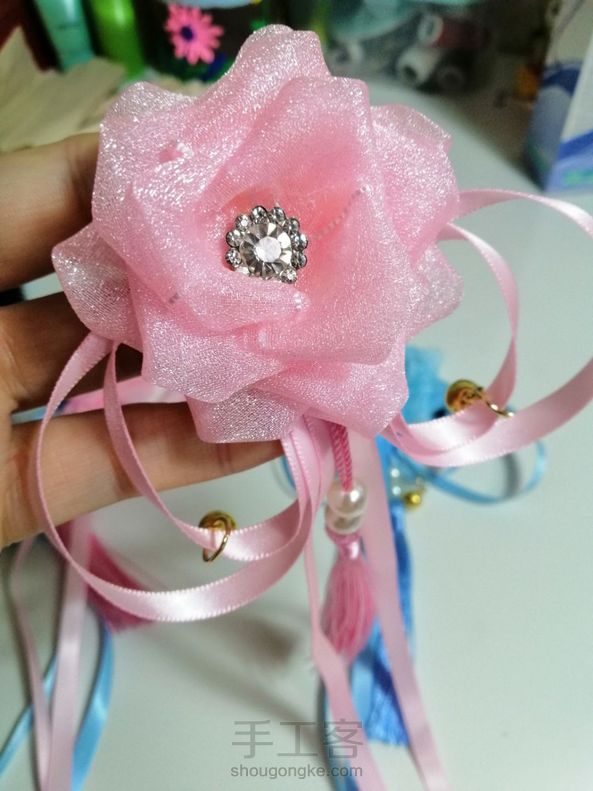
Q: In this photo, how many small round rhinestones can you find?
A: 9